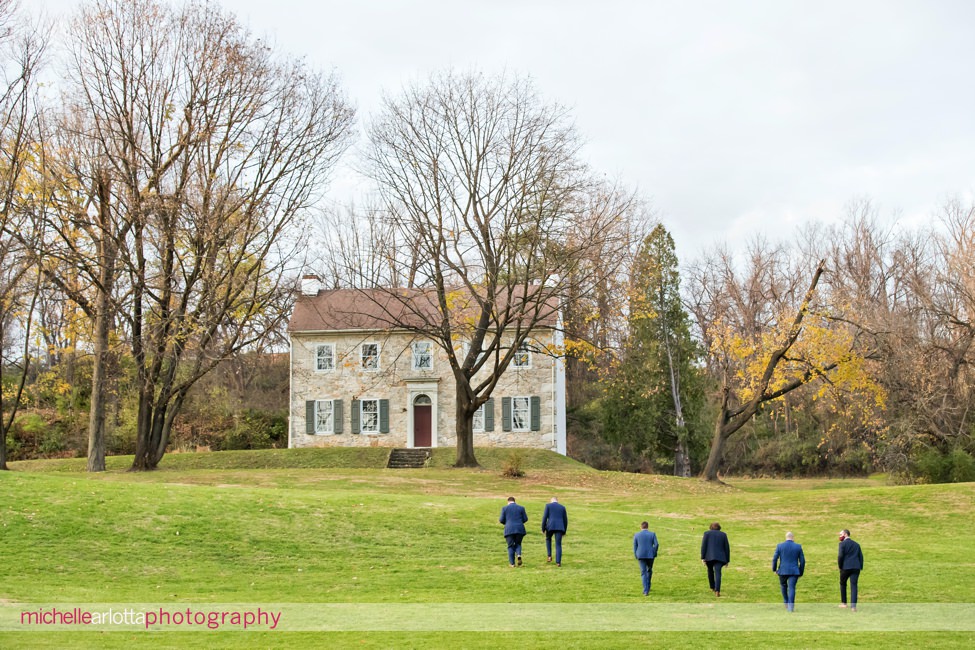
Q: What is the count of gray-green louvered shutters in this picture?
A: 7